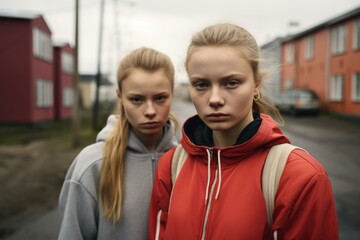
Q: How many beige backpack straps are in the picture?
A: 2